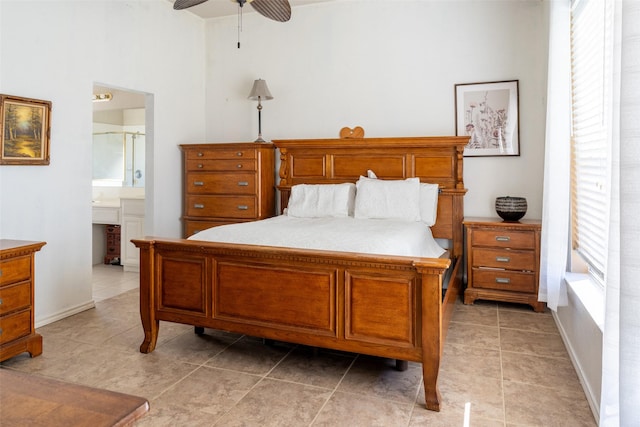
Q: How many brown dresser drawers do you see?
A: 11